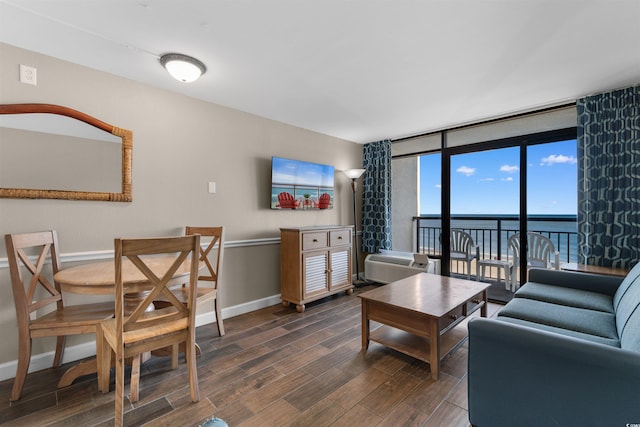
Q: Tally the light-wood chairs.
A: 3